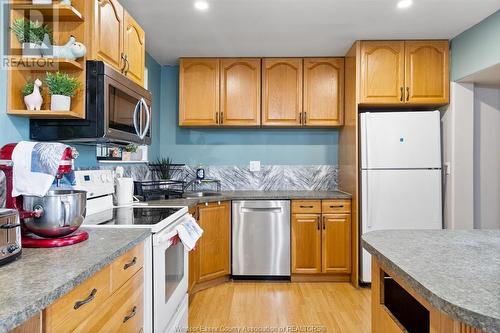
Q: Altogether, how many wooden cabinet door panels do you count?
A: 12